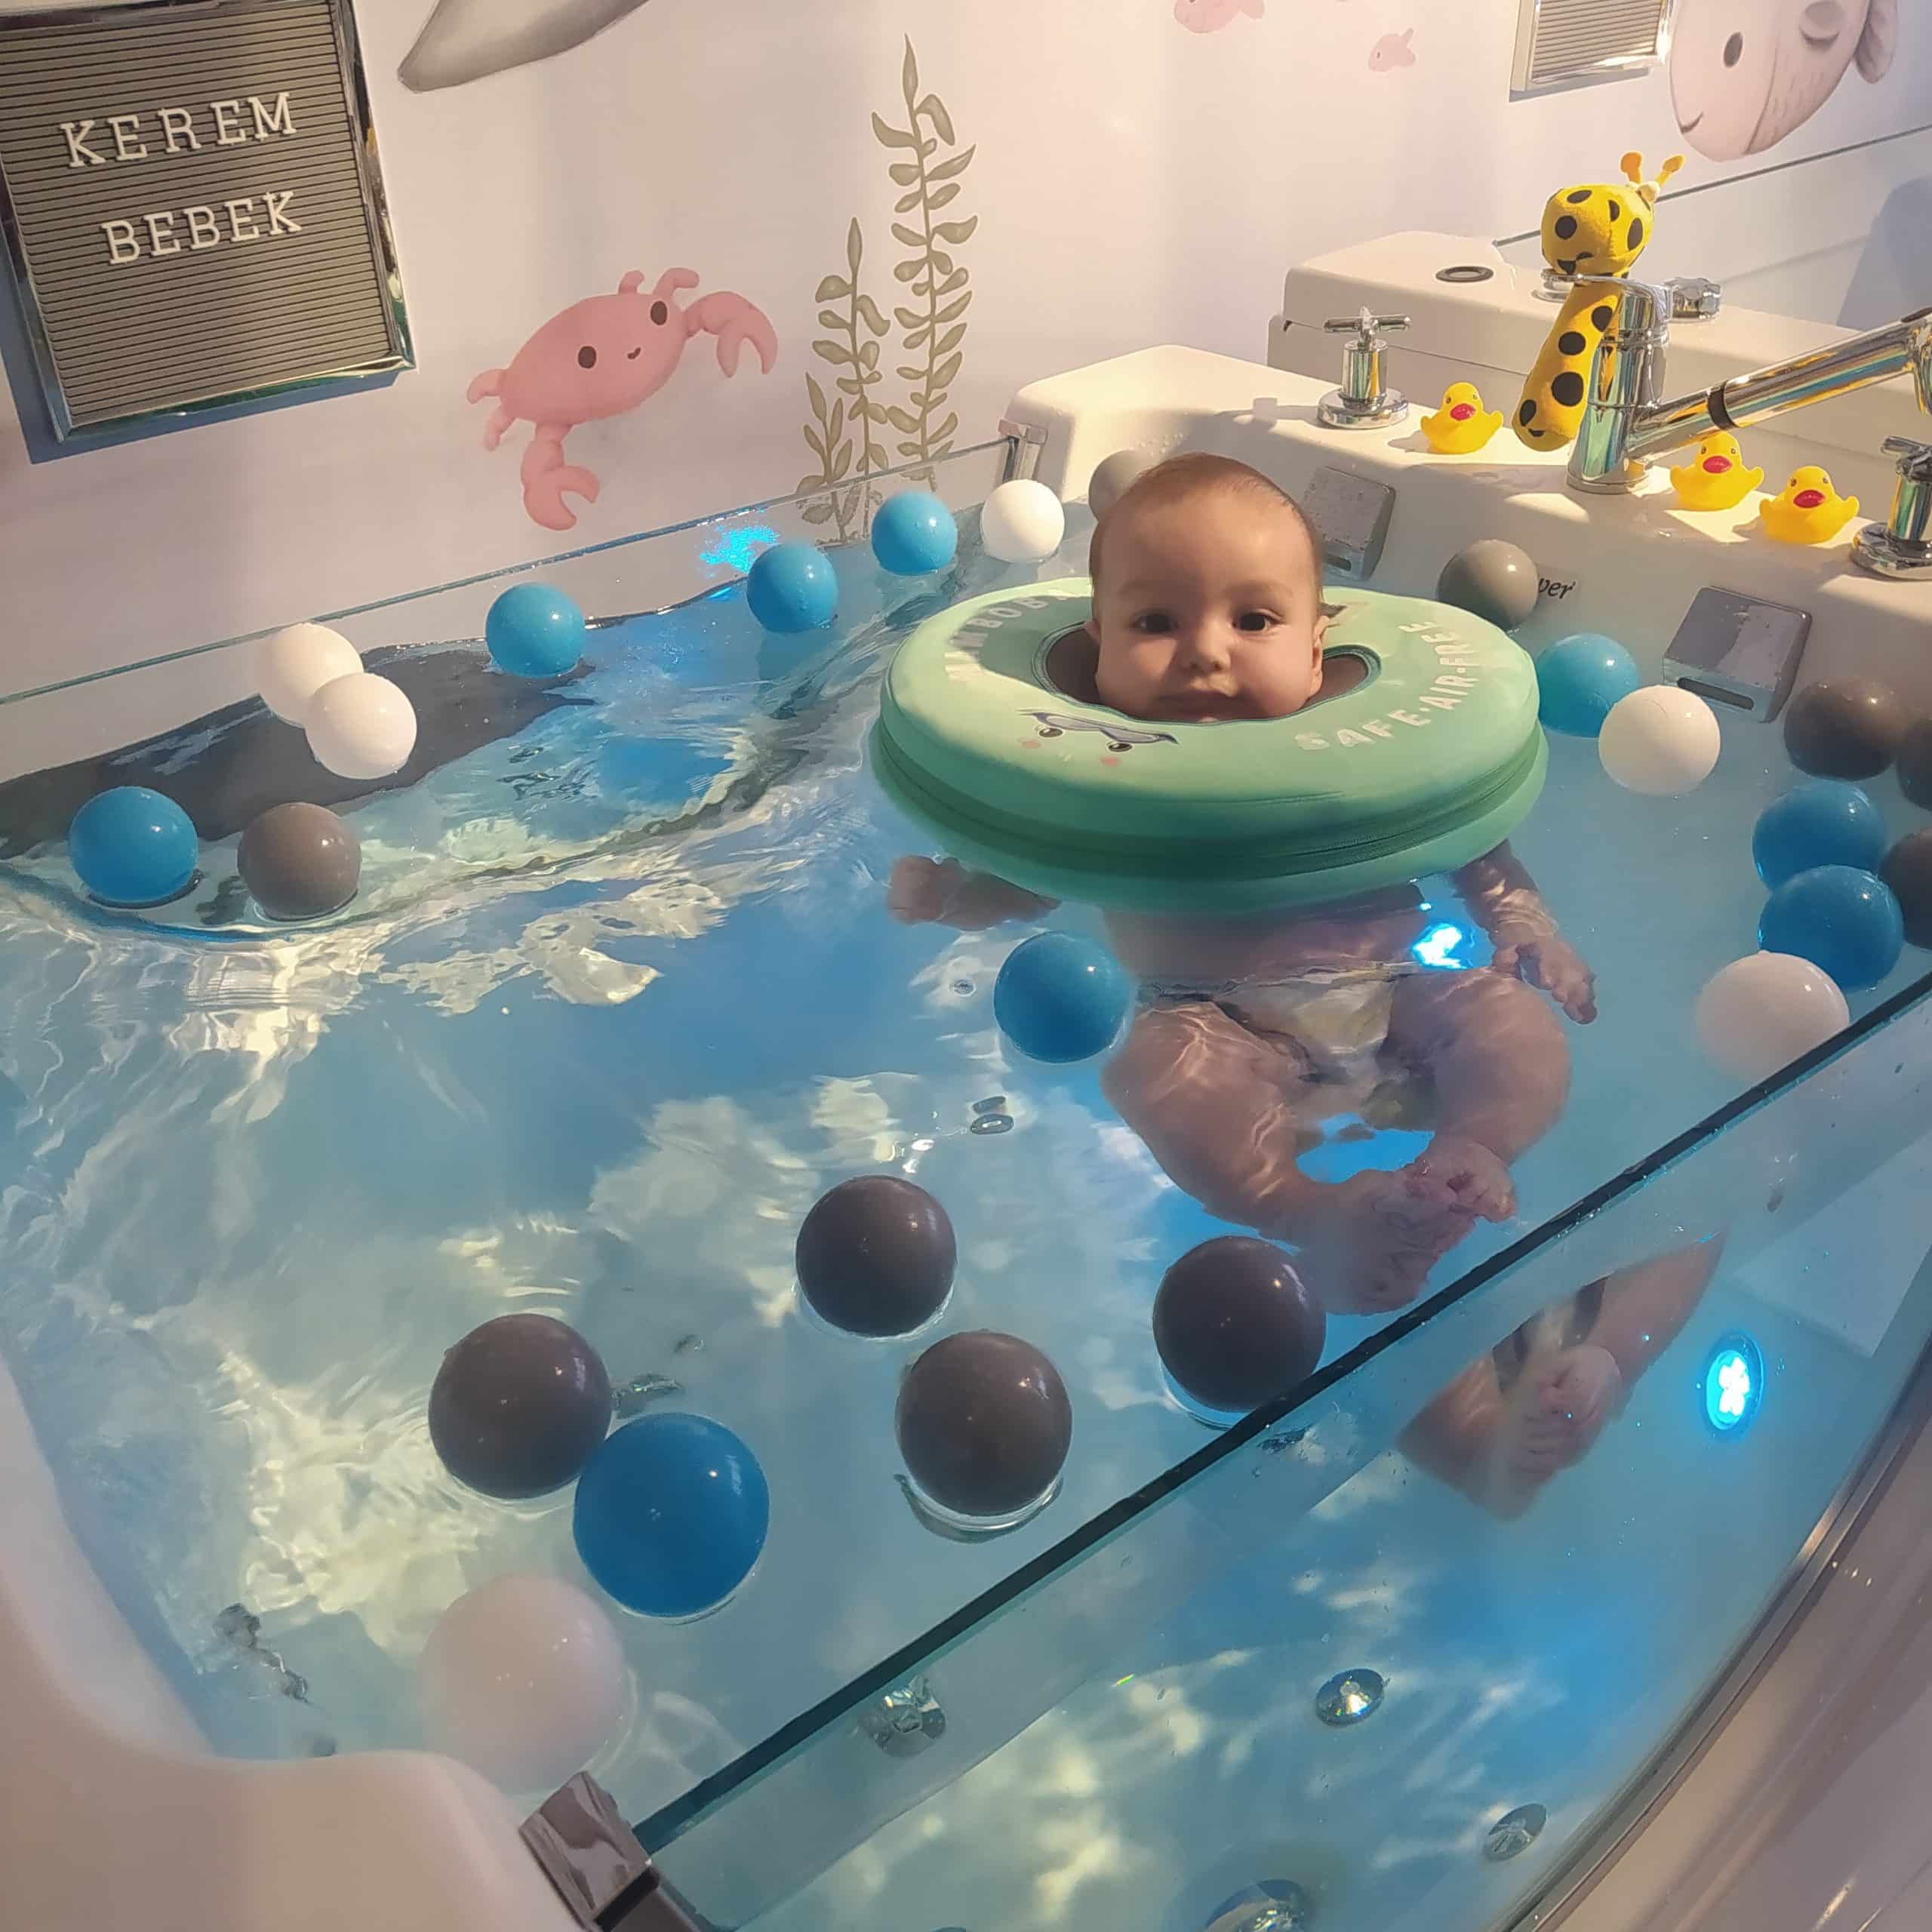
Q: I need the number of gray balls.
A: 10